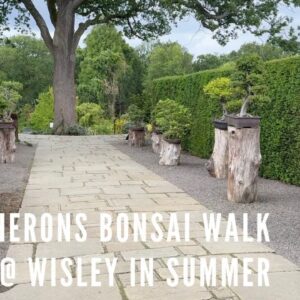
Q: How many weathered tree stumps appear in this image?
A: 6